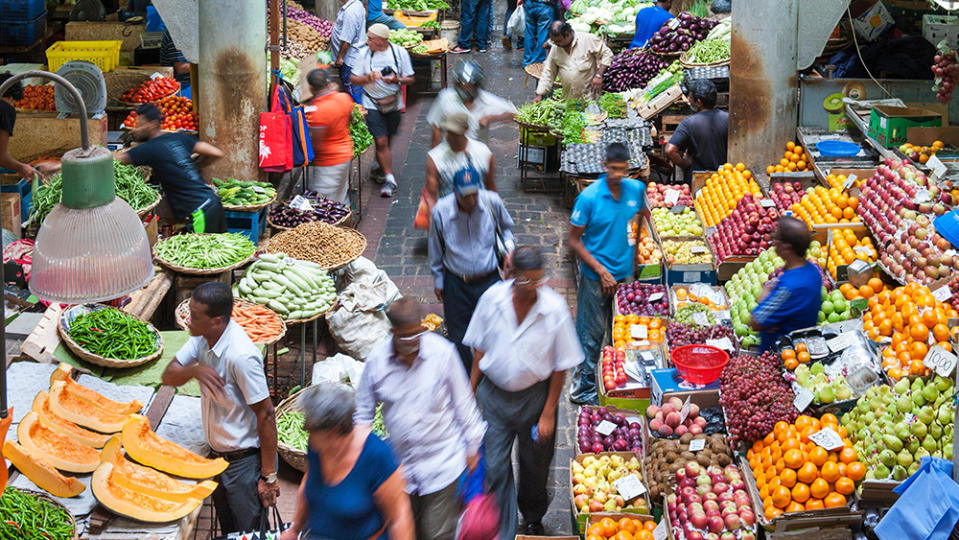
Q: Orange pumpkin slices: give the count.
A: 8